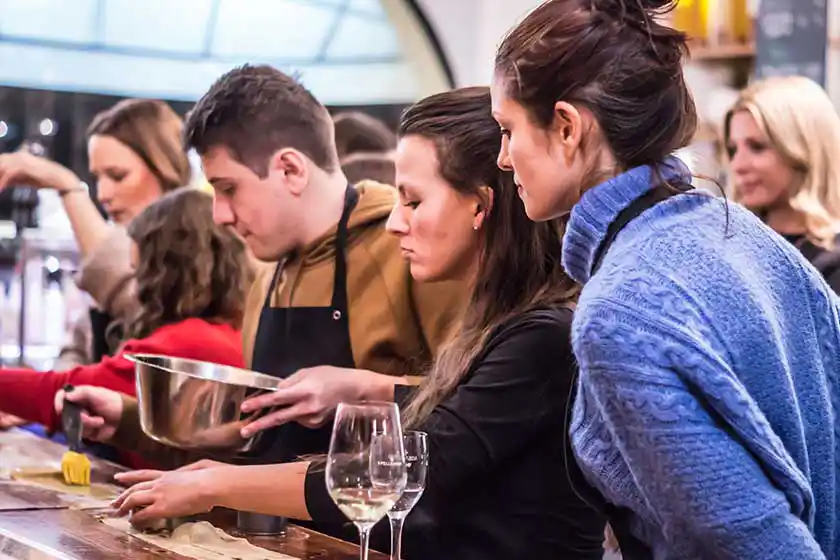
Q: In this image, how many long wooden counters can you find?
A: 1